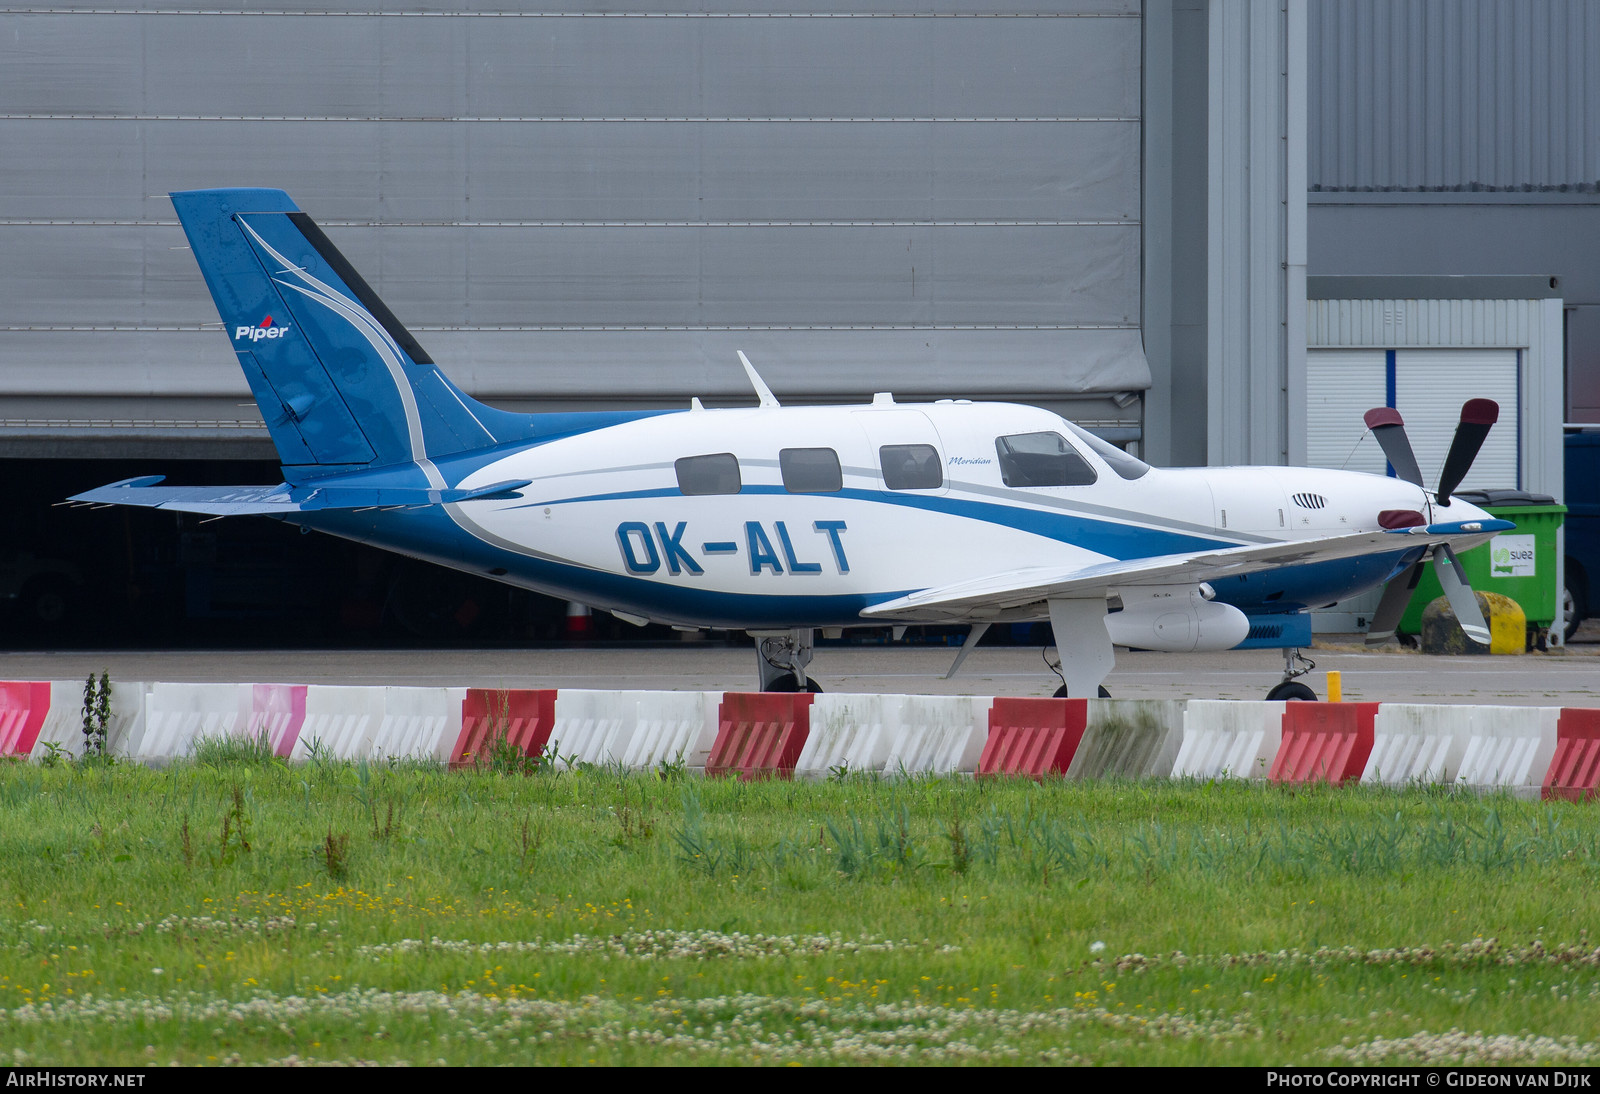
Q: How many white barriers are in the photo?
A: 12